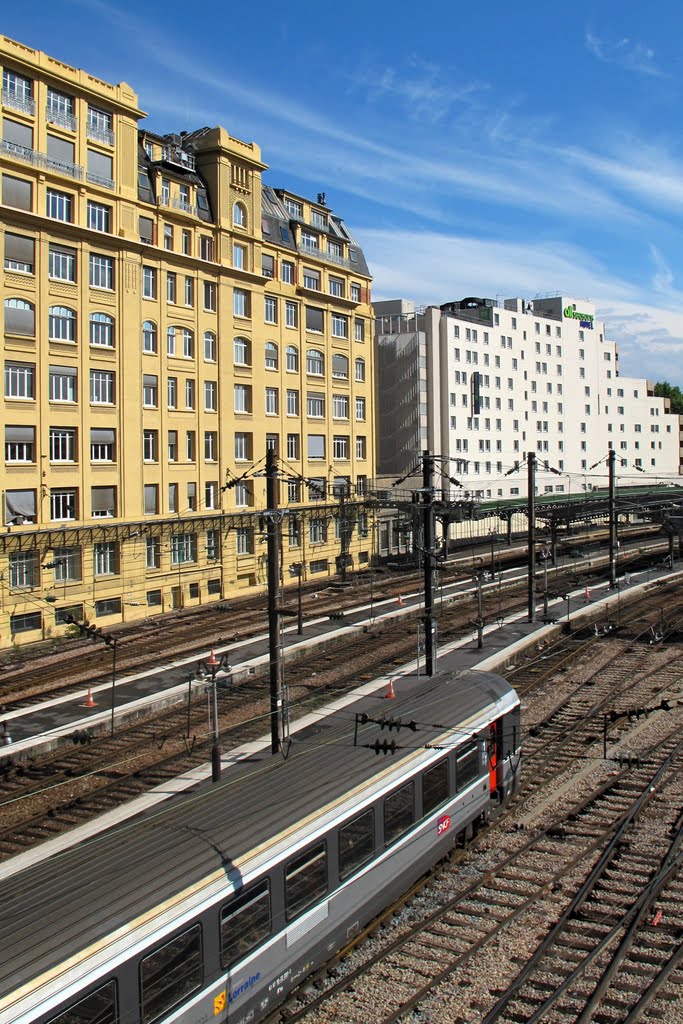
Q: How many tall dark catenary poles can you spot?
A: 4